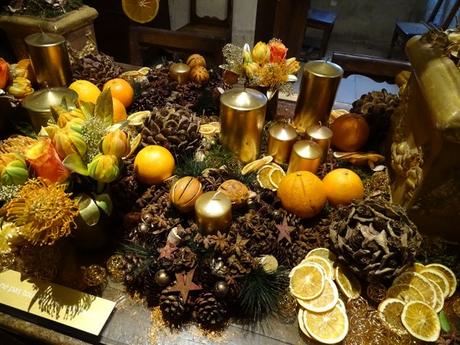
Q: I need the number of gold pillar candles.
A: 9